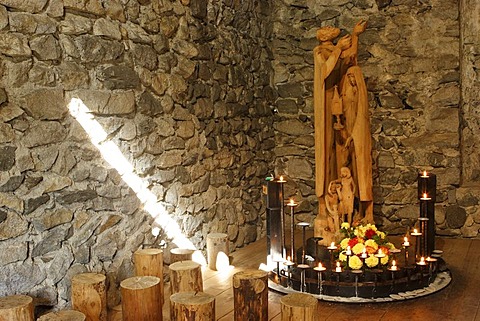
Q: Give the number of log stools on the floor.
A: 11